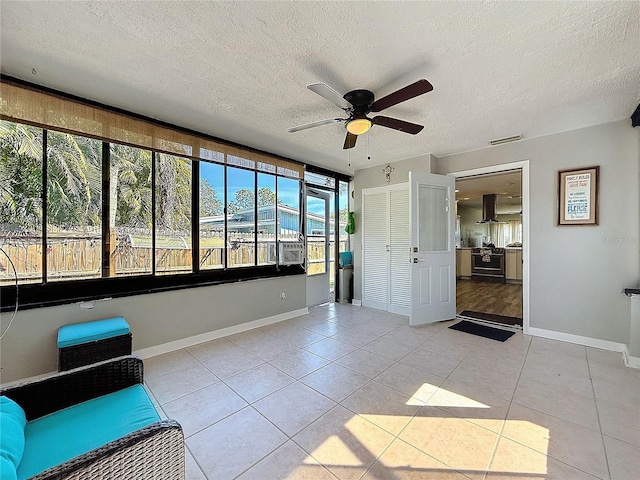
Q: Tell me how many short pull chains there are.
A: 2